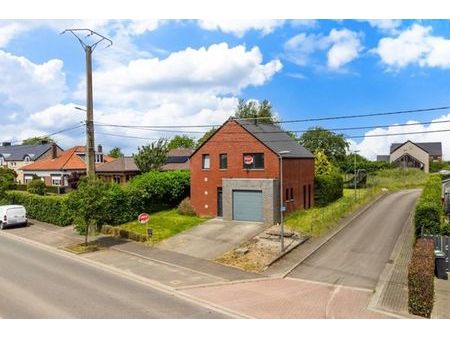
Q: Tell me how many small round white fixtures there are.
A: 3